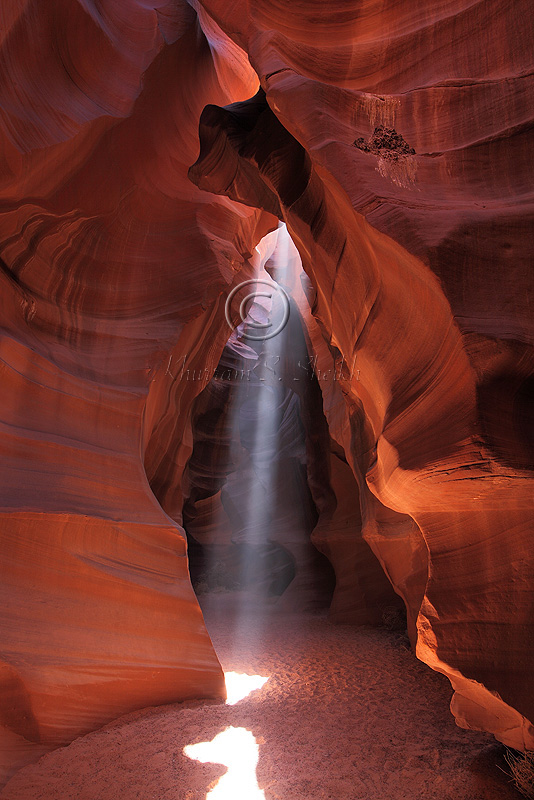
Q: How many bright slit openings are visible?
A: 1